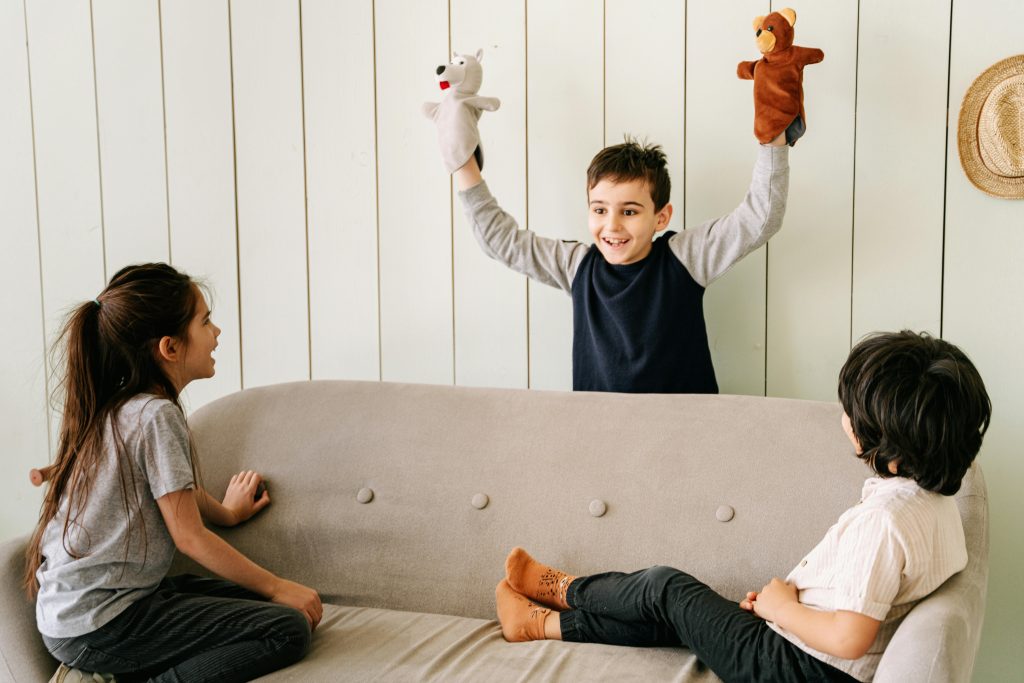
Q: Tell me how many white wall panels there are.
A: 14